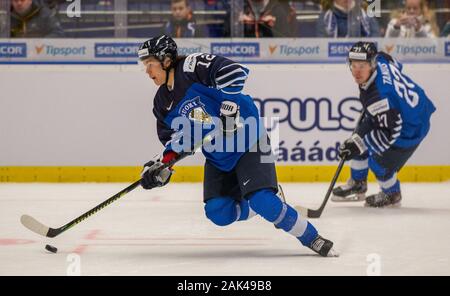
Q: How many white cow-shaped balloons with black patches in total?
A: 0